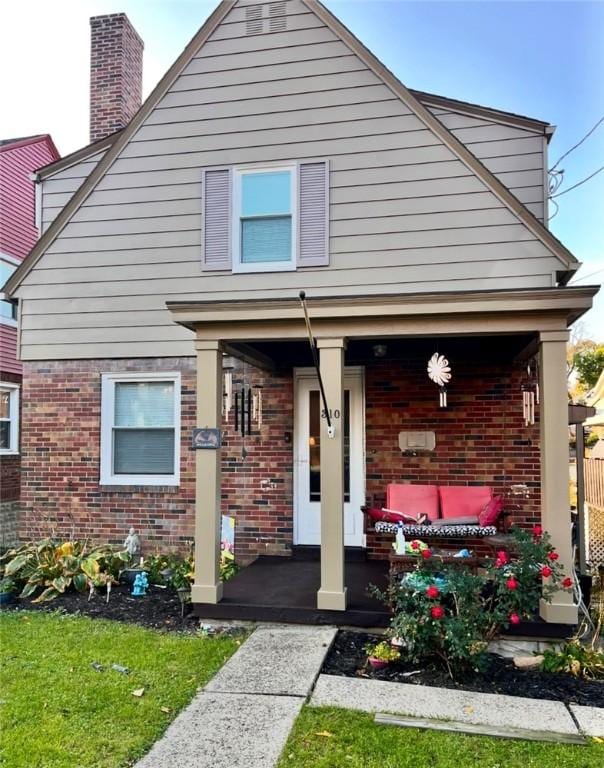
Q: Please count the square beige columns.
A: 3